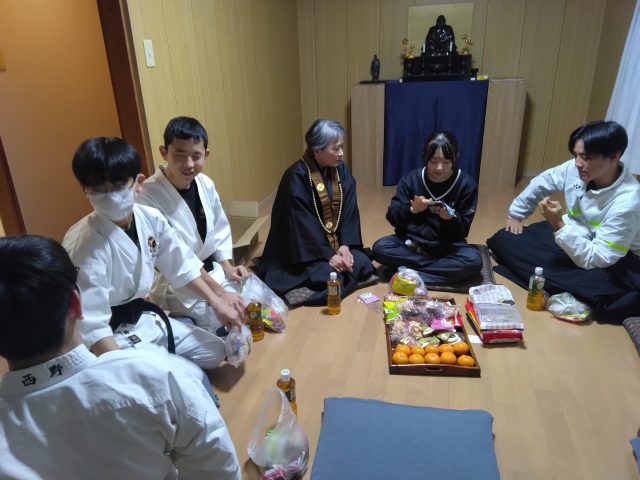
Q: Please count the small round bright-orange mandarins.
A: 10